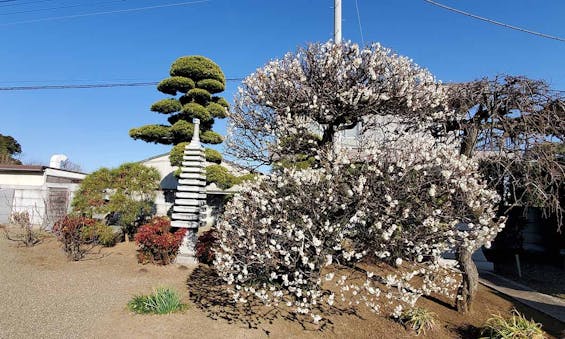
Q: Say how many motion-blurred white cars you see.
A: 0